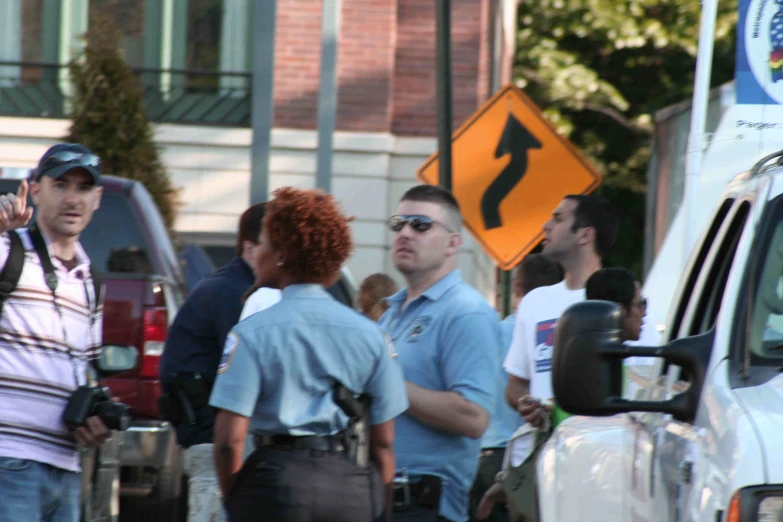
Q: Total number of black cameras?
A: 1